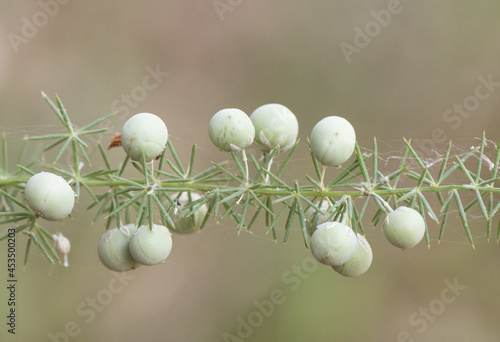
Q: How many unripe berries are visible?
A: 12